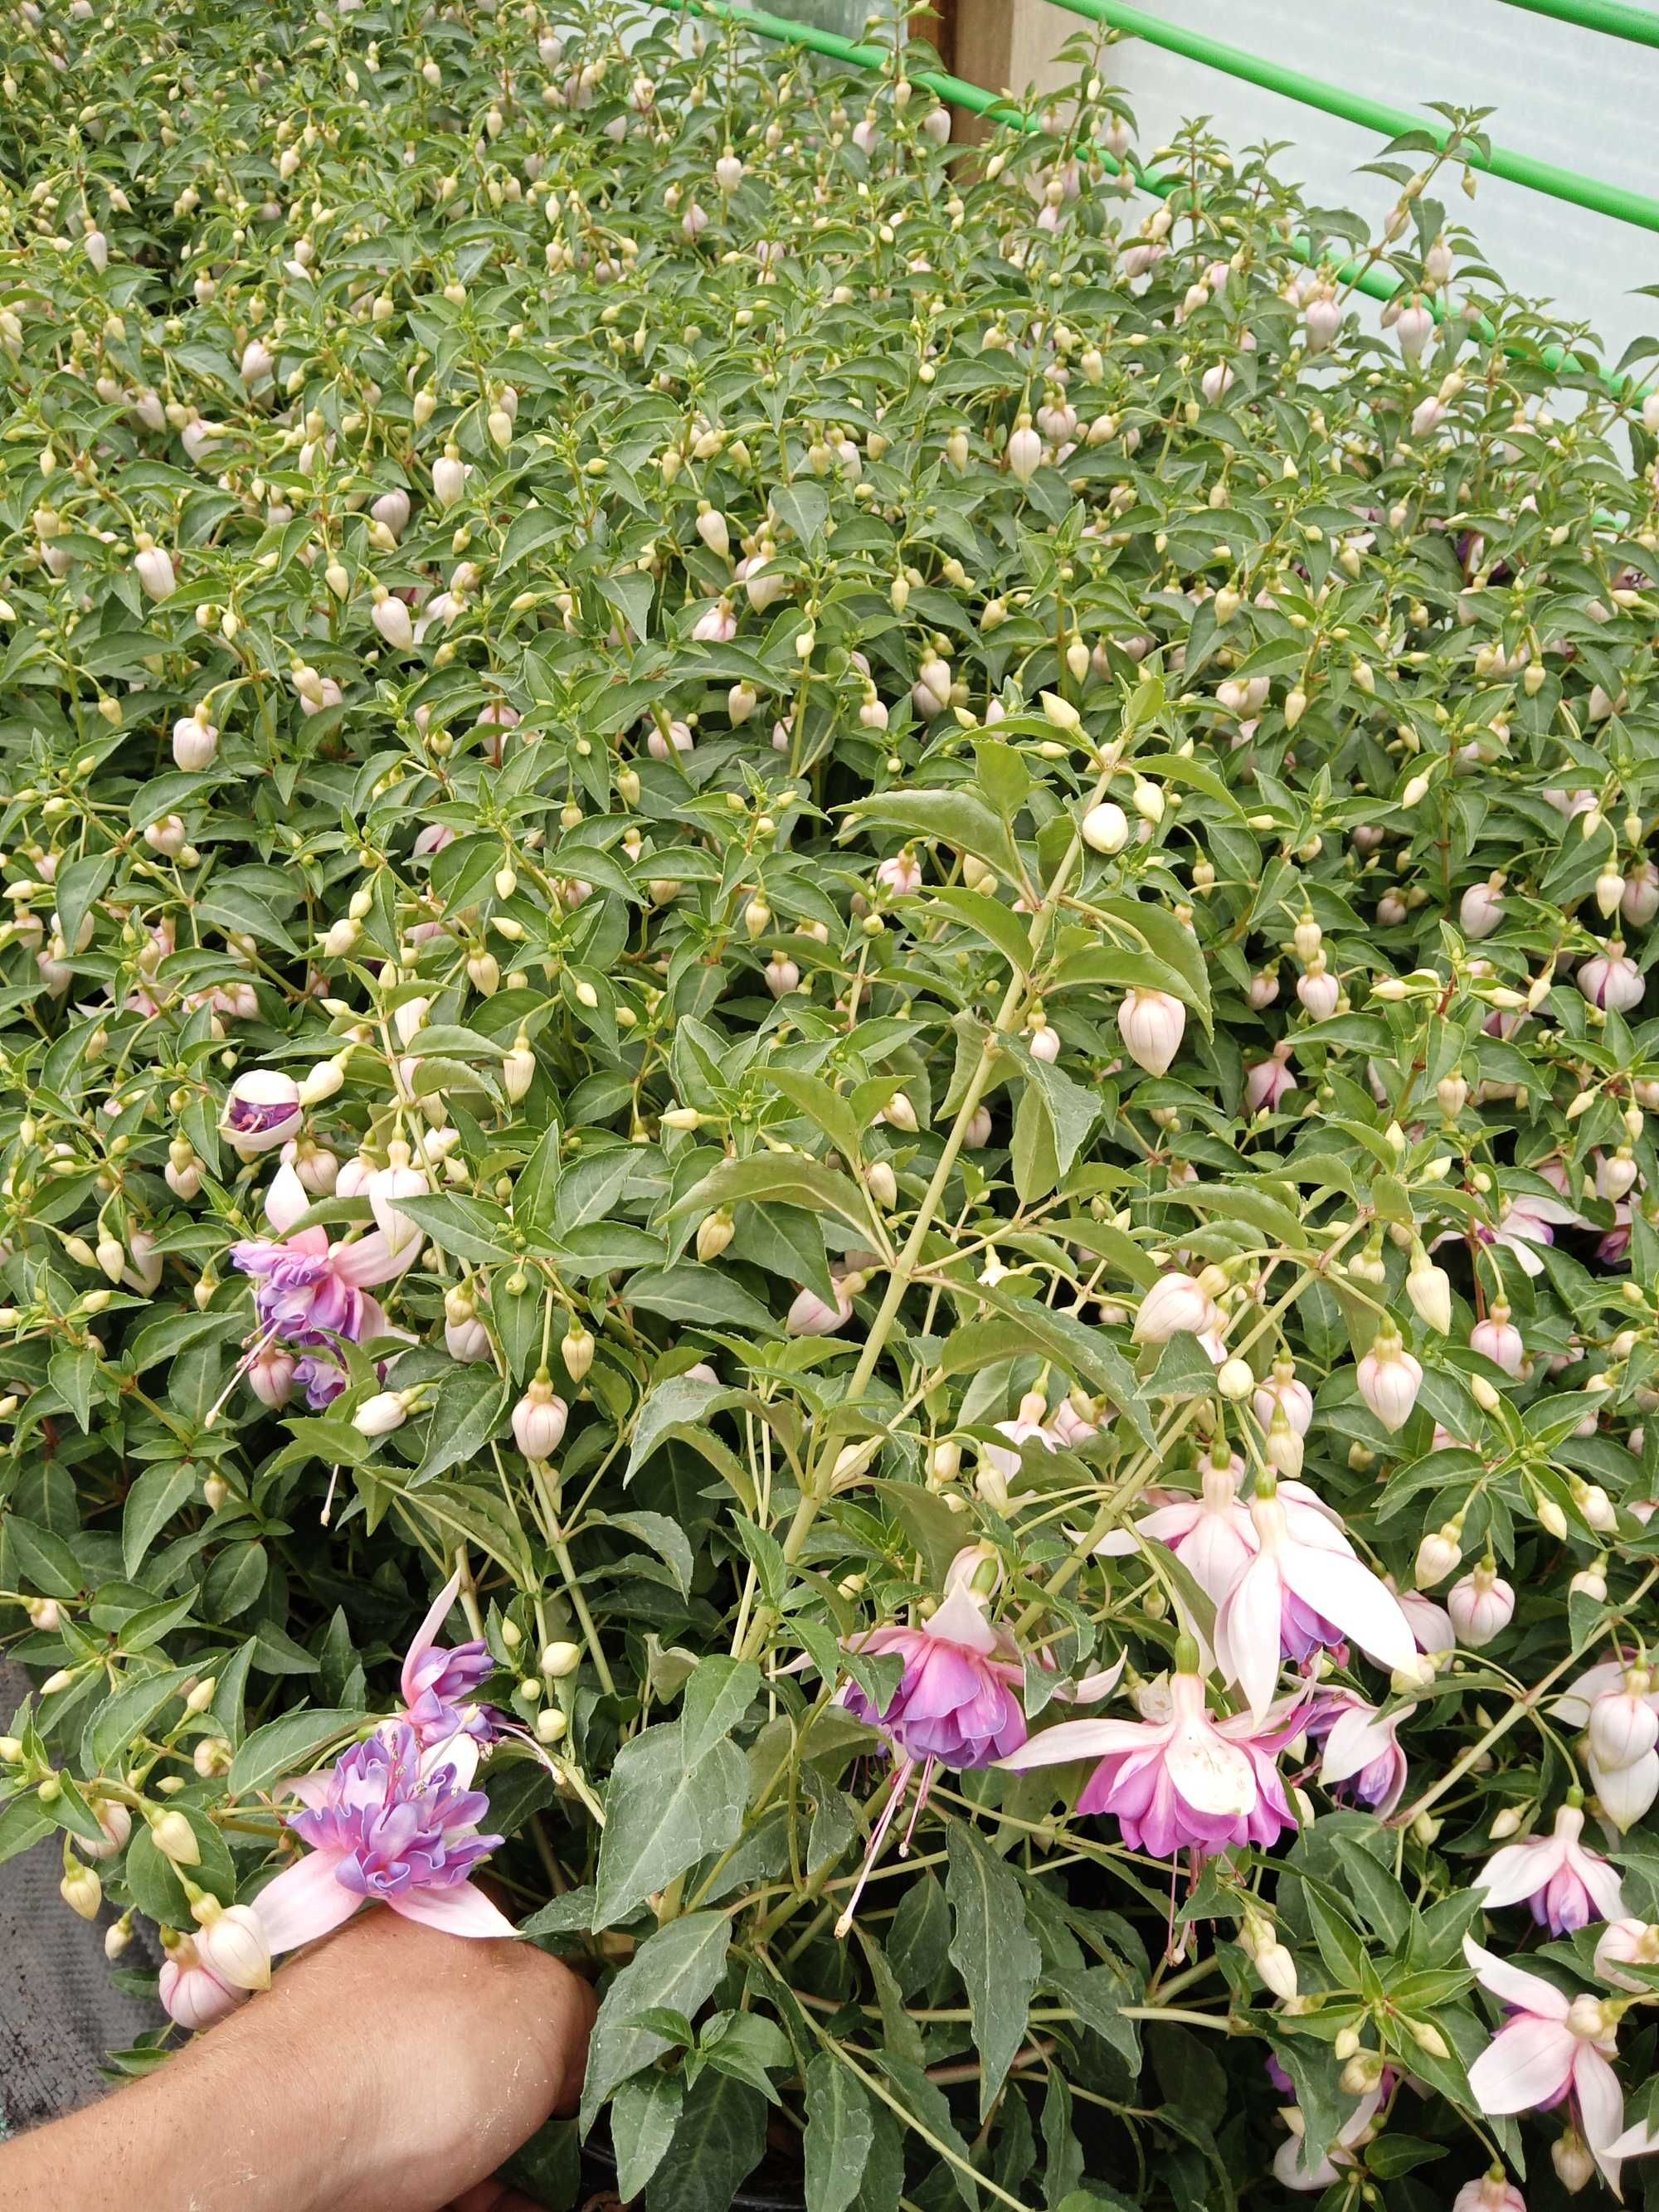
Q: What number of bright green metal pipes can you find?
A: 3